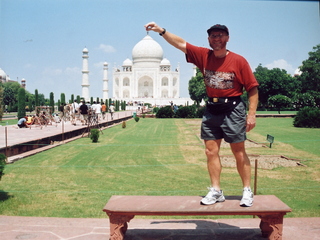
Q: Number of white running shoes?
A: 2